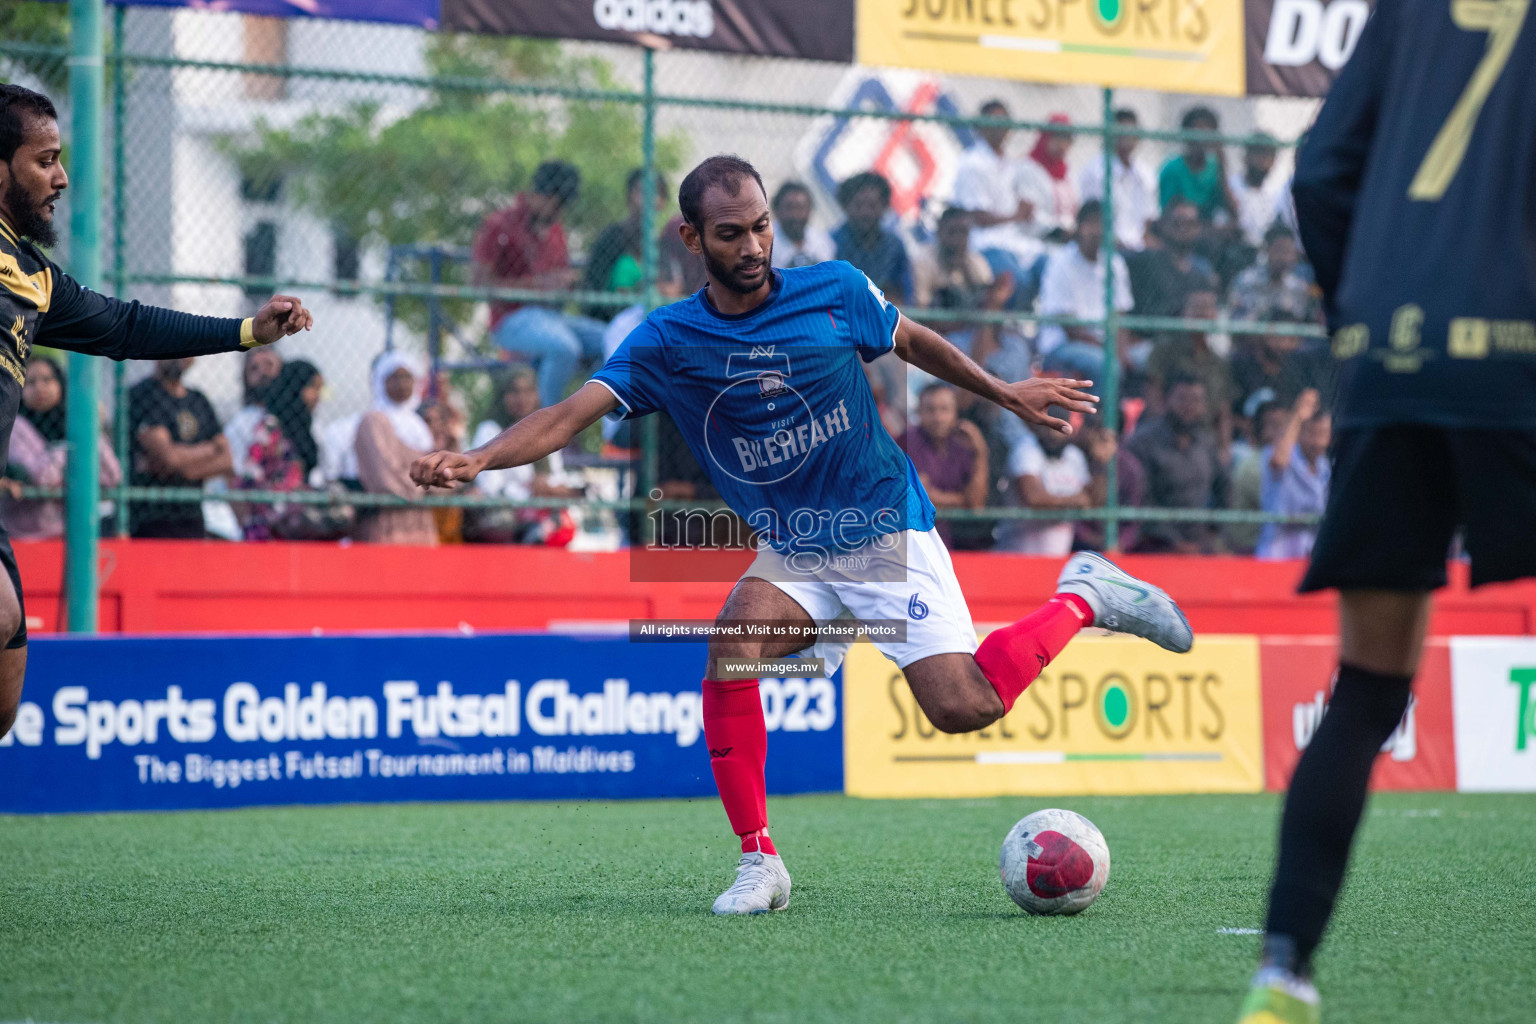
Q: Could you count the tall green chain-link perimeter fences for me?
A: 1